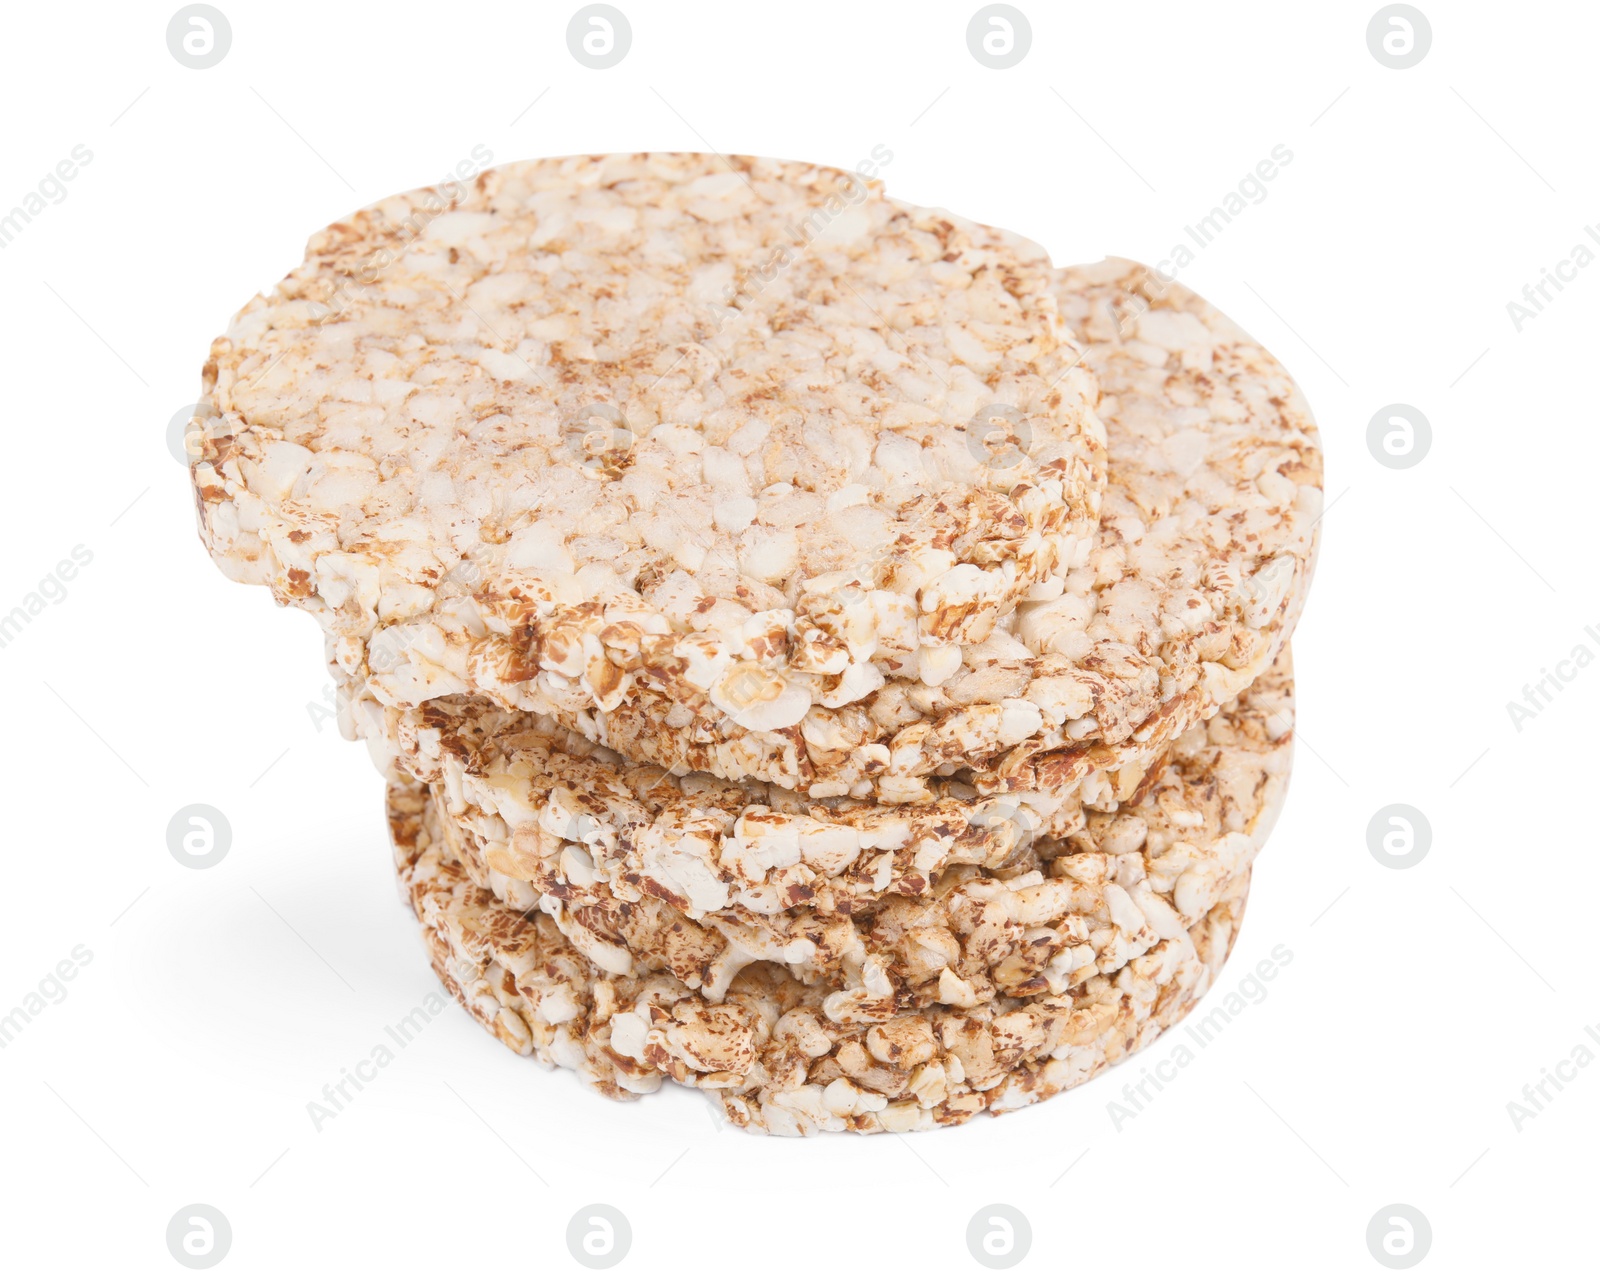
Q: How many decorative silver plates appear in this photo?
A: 0